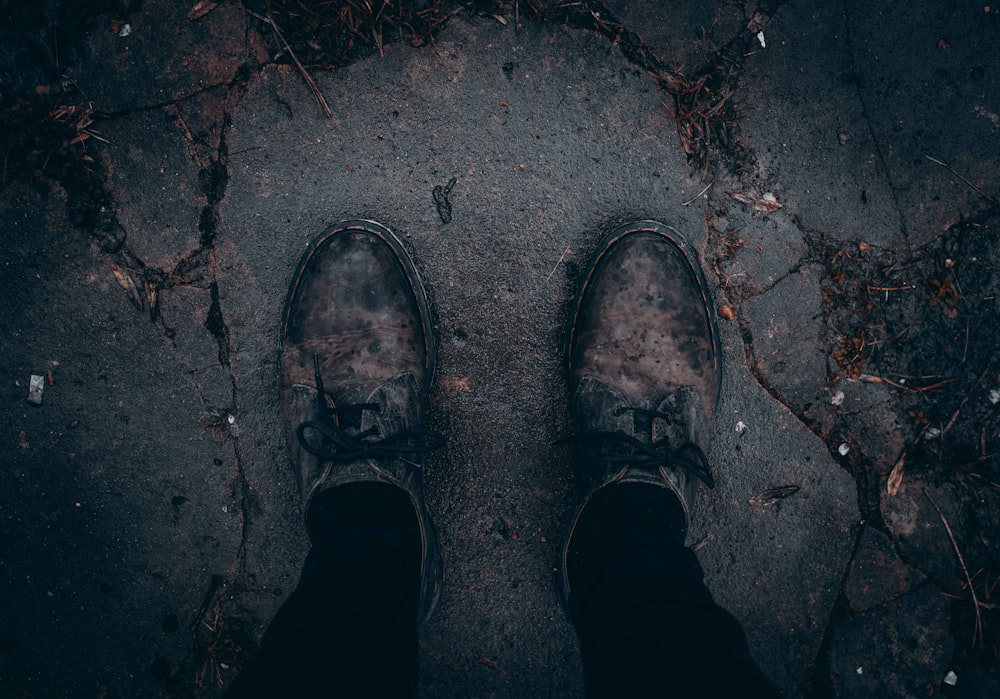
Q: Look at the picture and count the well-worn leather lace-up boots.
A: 2